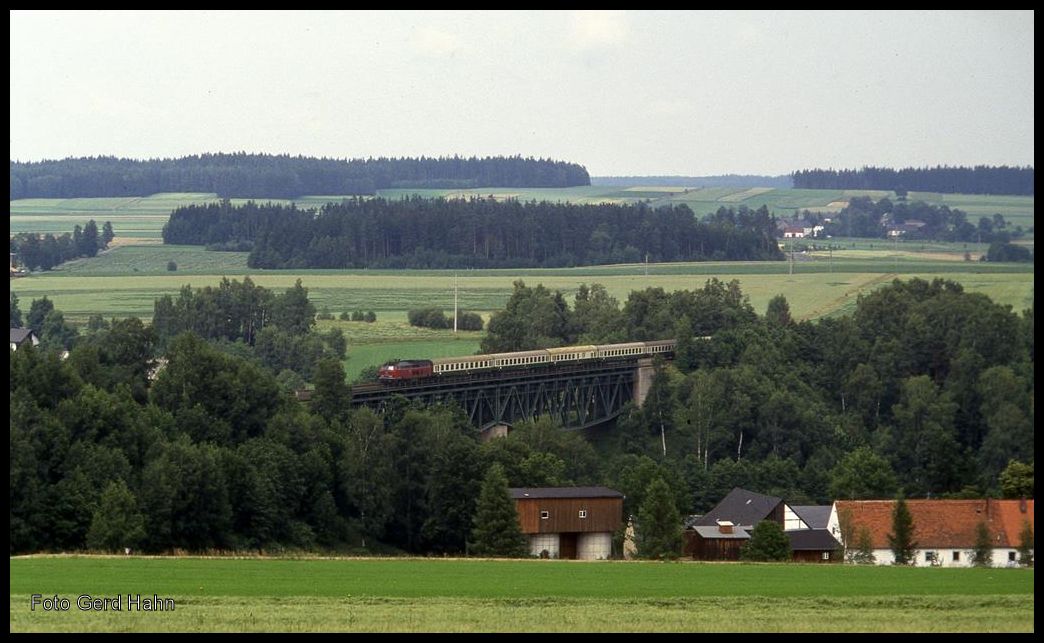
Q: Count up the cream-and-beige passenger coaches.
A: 5